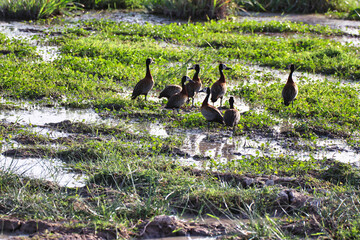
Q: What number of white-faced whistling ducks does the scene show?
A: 8